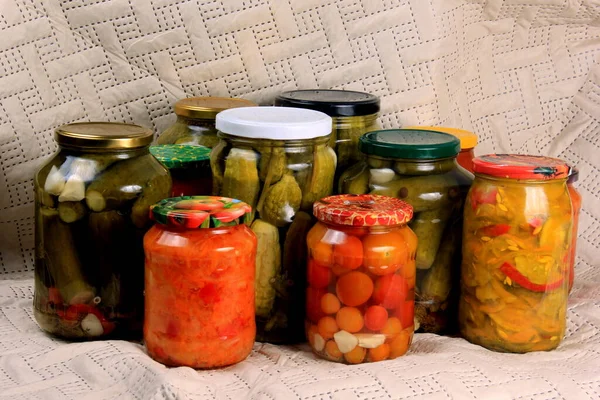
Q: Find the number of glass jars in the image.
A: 11